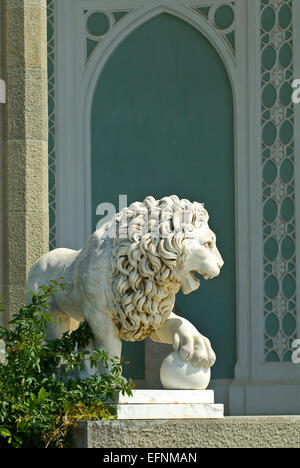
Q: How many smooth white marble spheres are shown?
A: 1